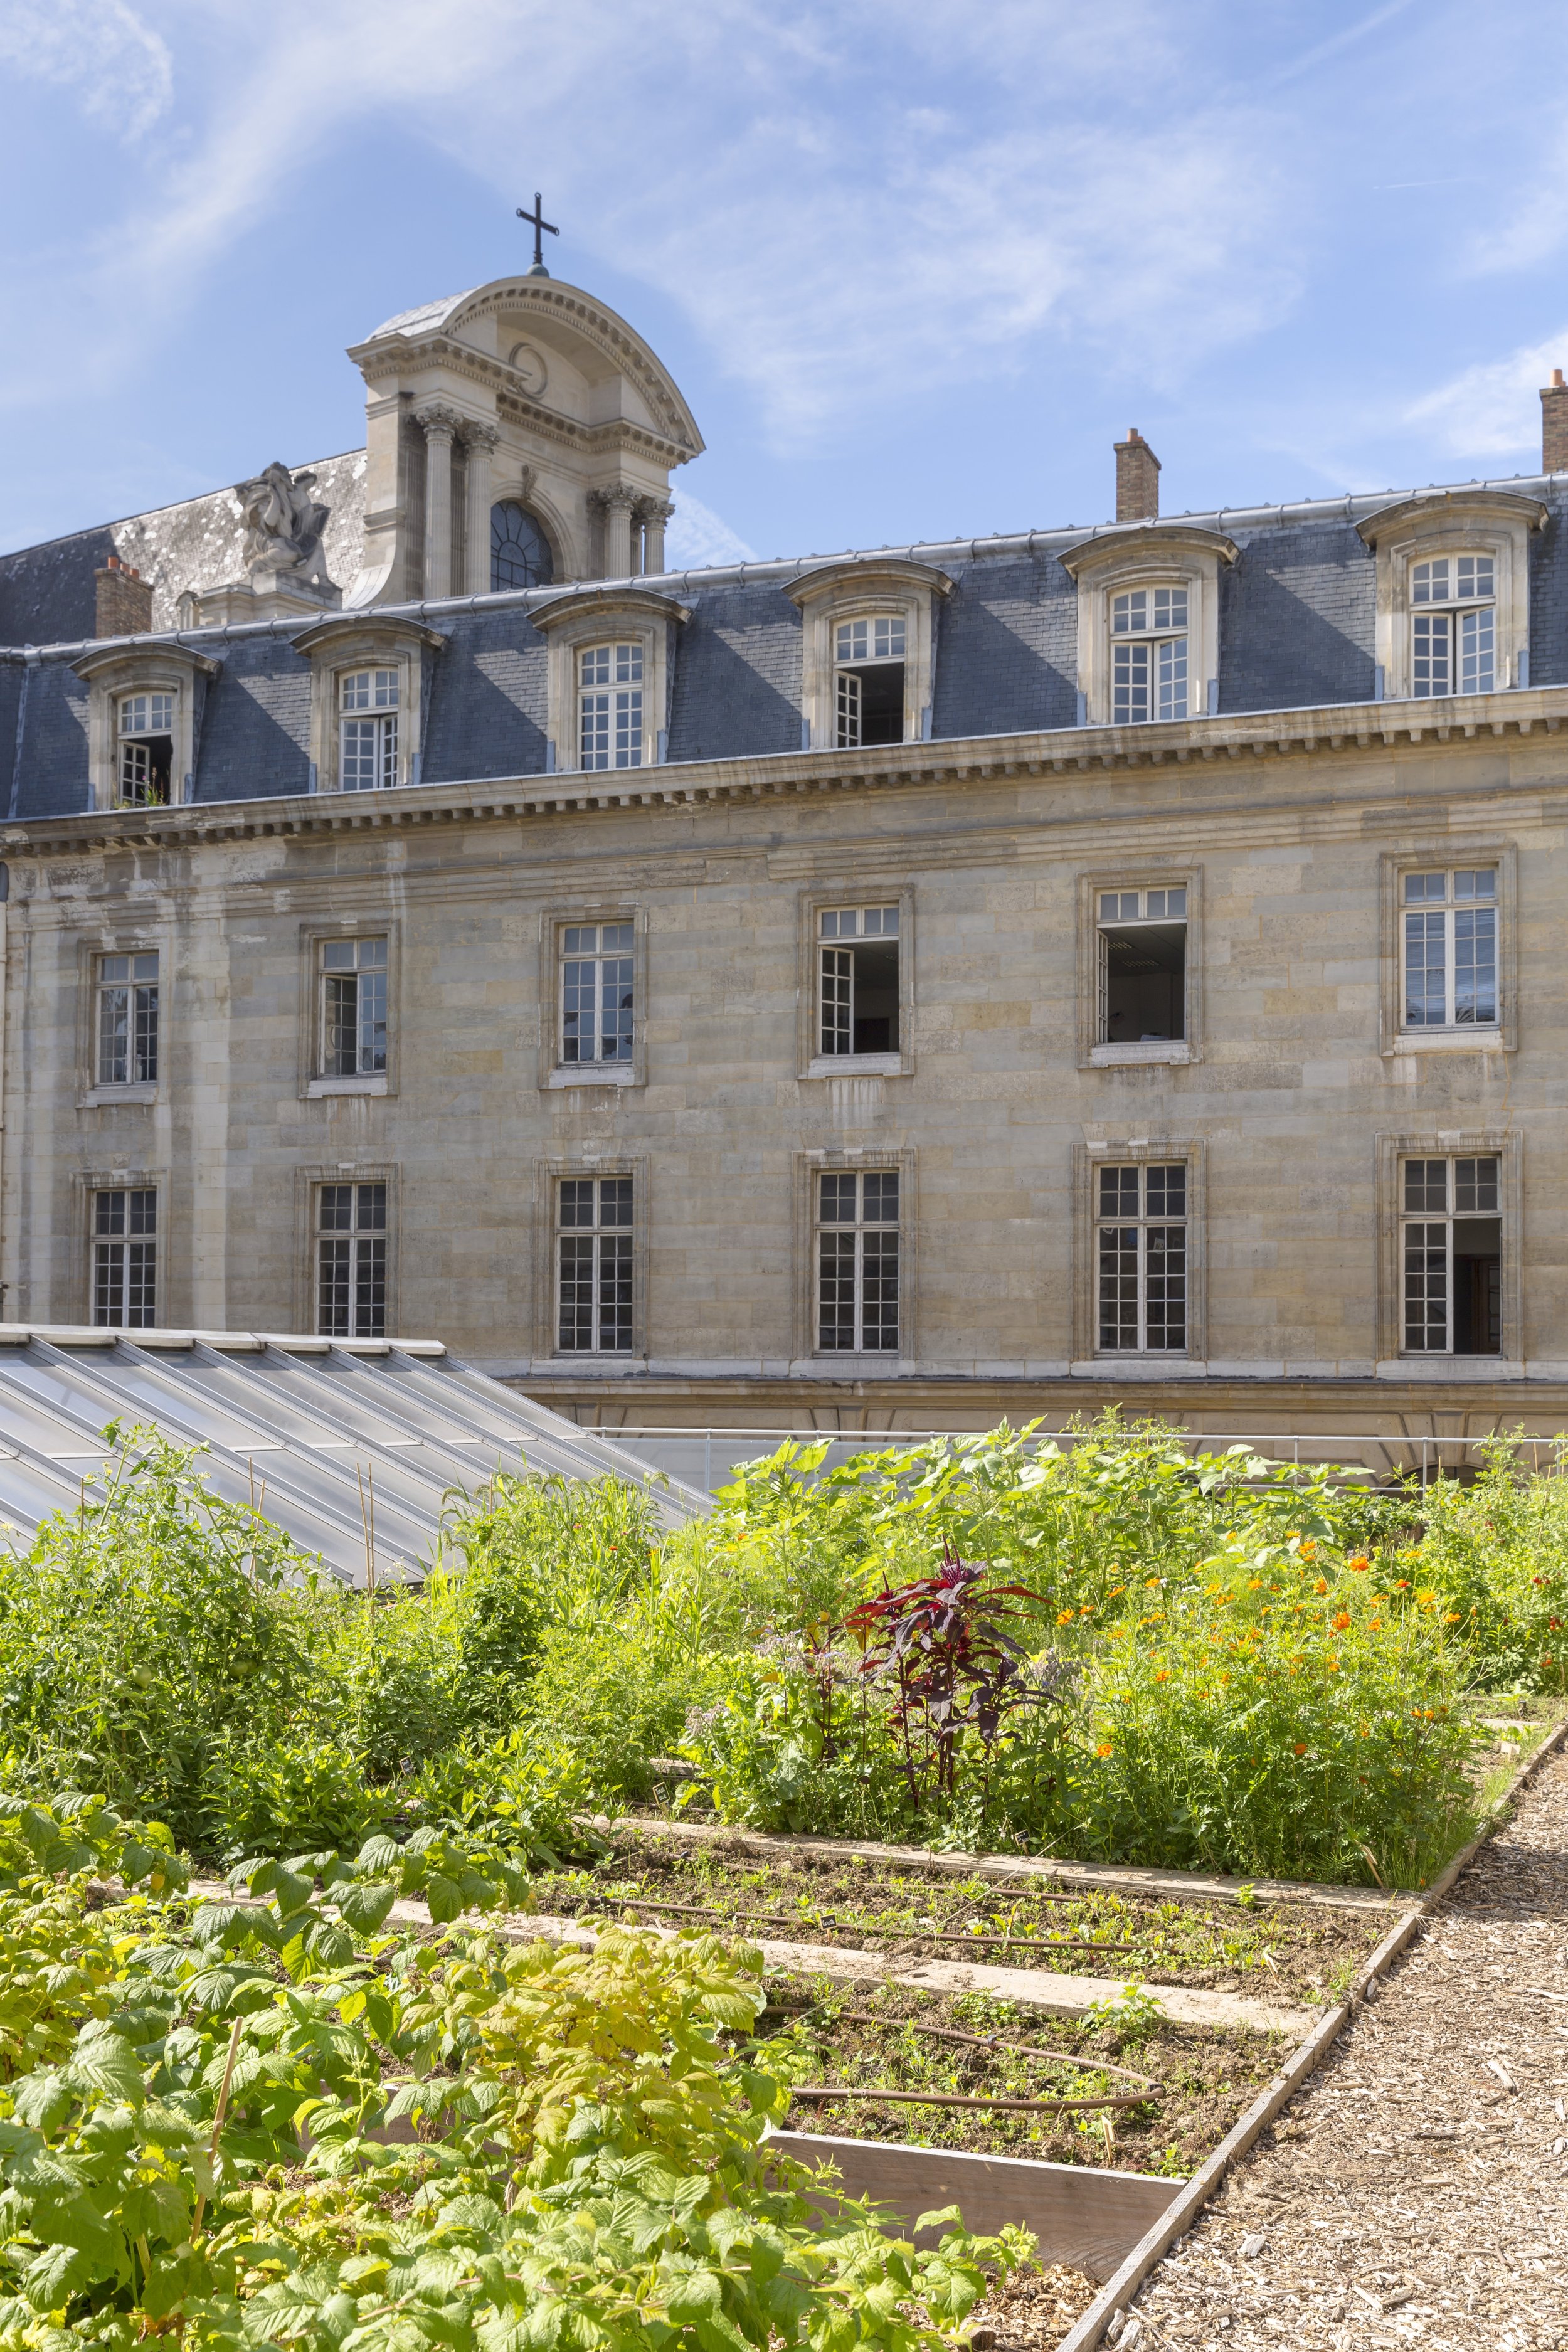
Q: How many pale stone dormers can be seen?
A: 6